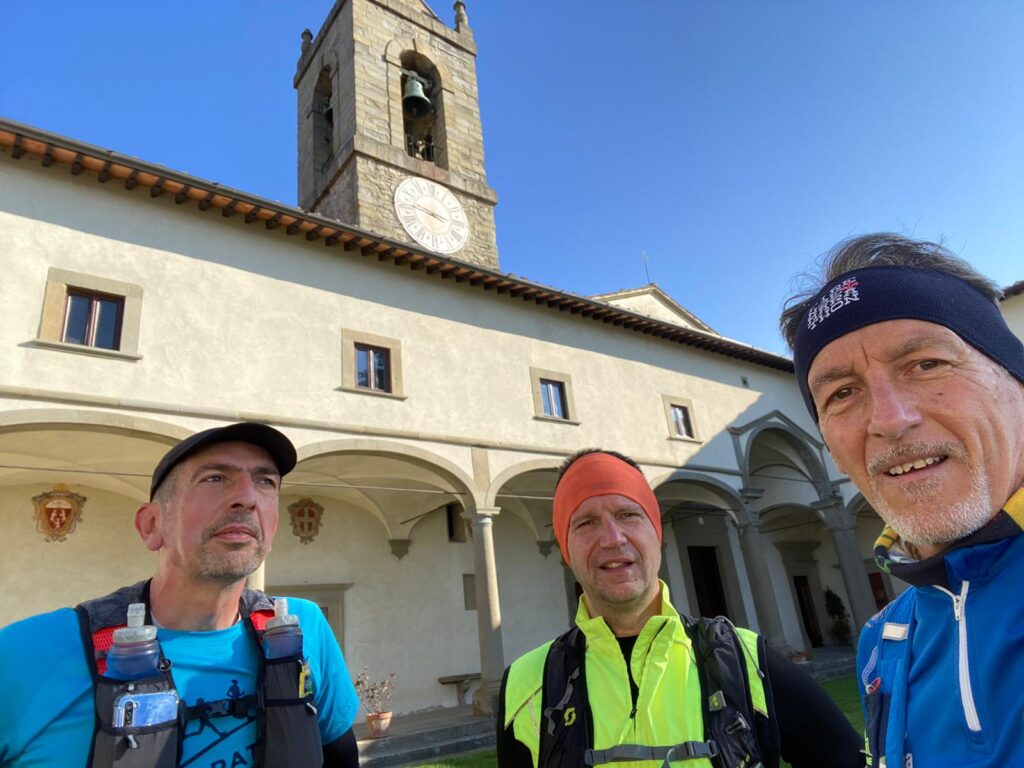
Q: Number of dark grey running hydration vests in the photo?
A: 1